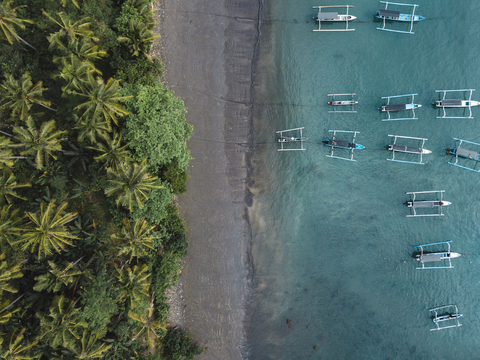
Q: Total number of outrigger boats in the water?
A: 12